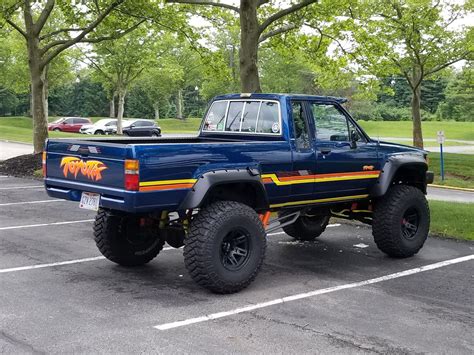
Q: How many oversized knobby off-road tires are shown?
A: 4